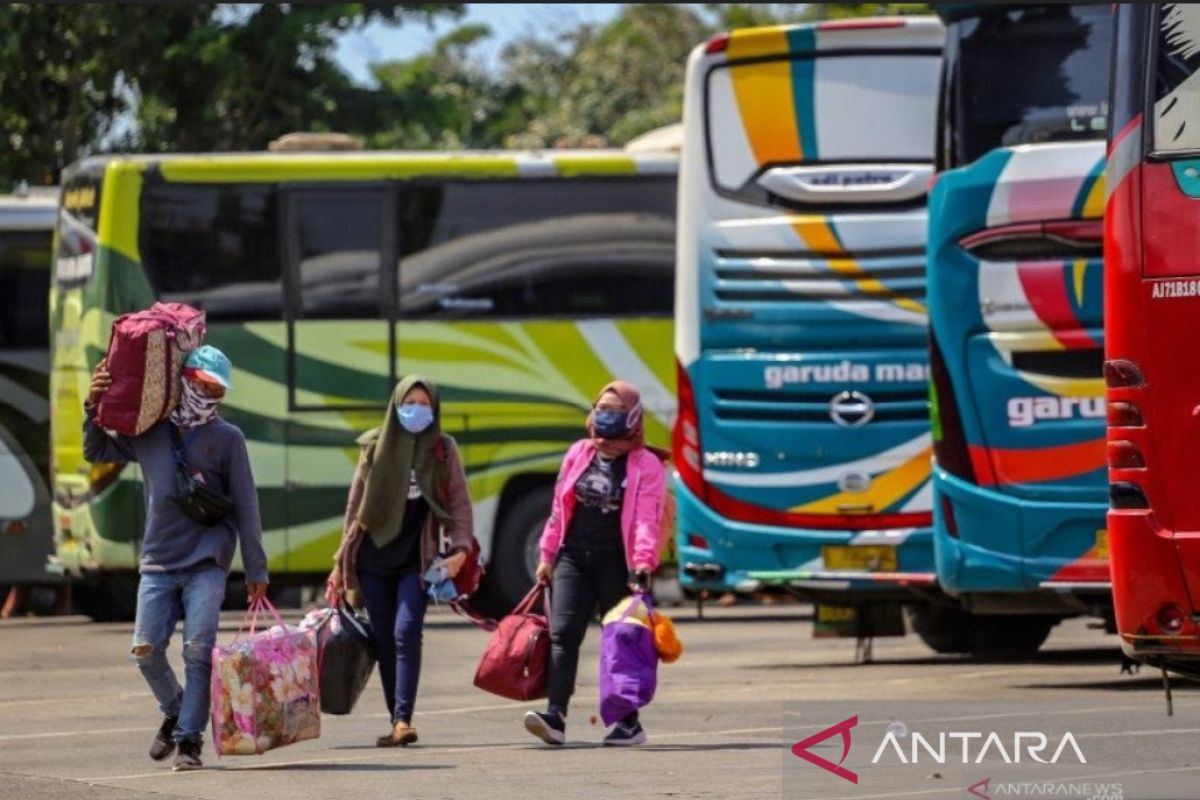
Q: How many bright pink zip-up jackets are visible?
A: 1